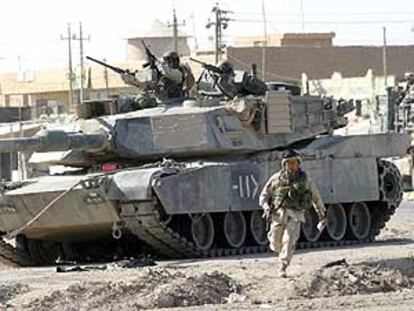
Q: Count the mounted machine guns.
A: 2